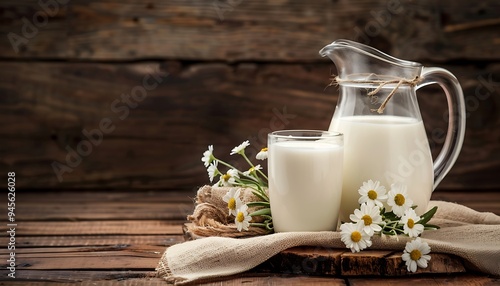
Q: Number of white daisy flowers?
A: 14